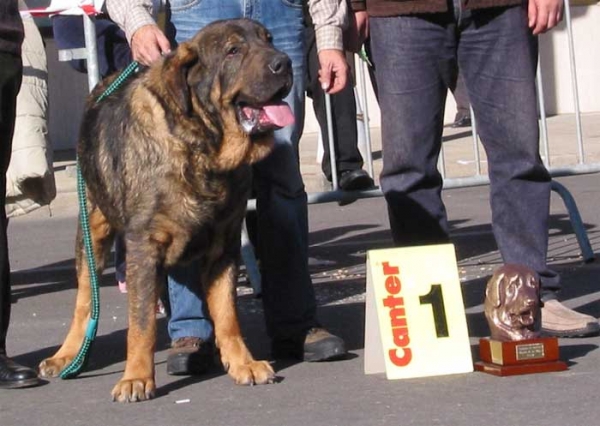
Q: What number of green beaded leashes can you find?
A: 1